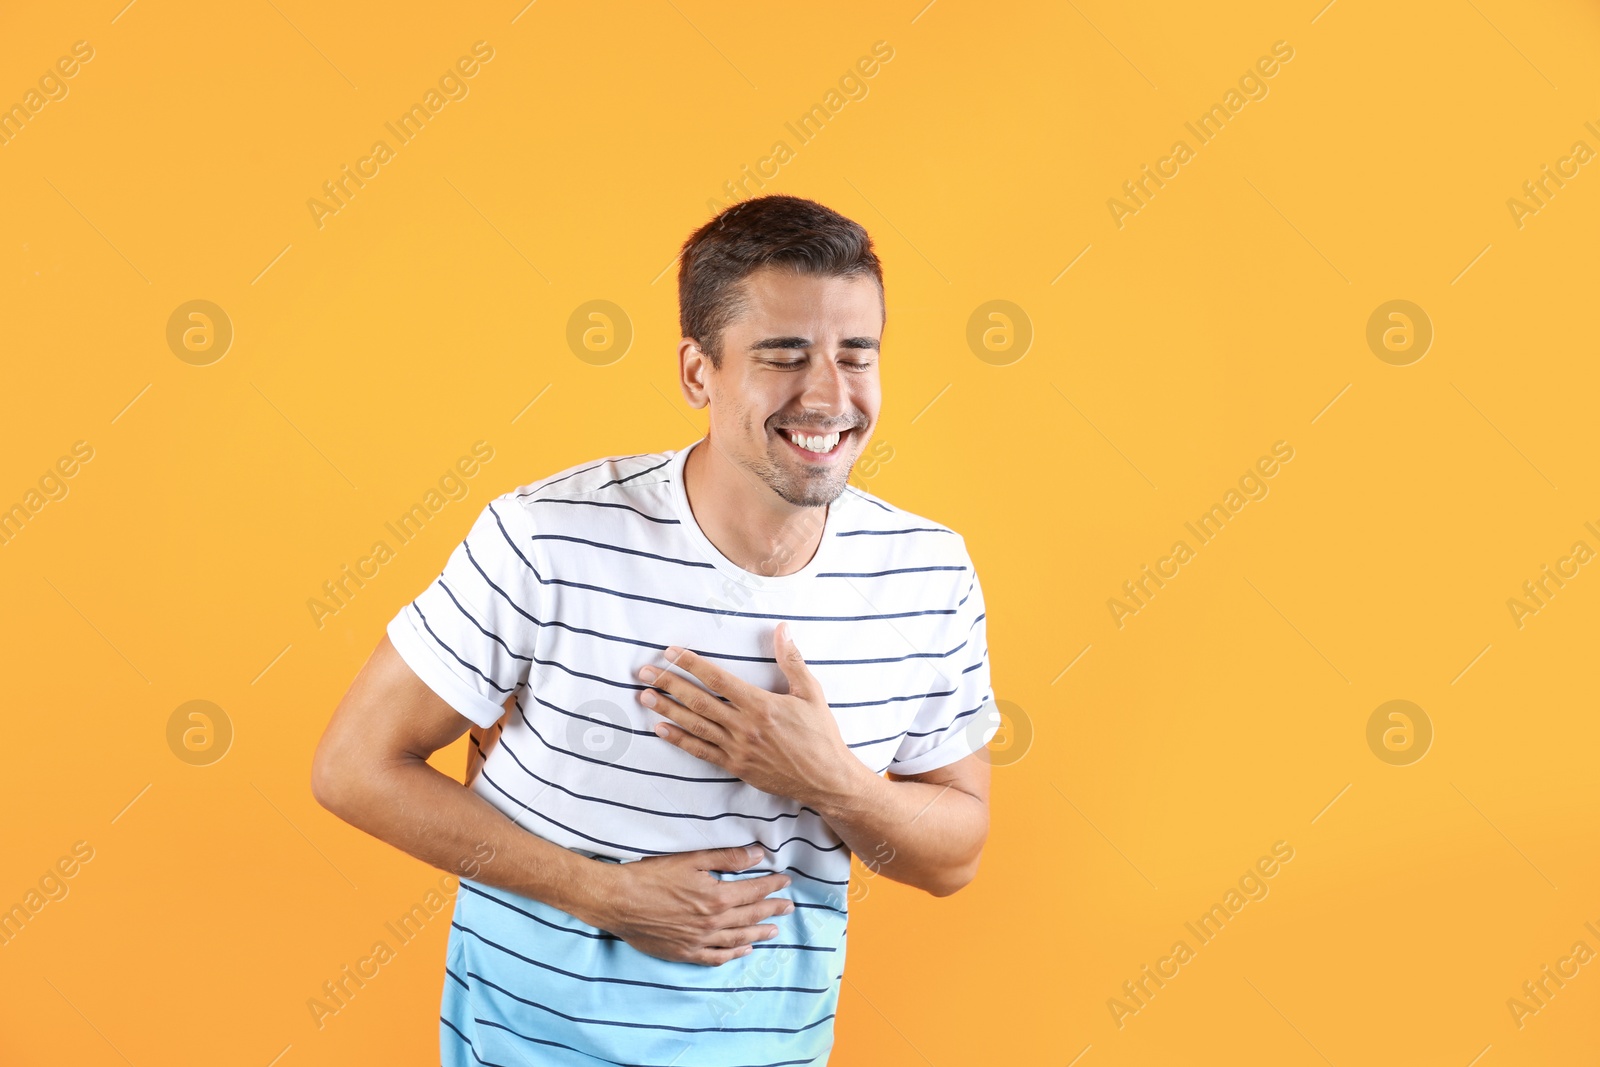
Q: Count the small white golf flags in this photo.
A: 0